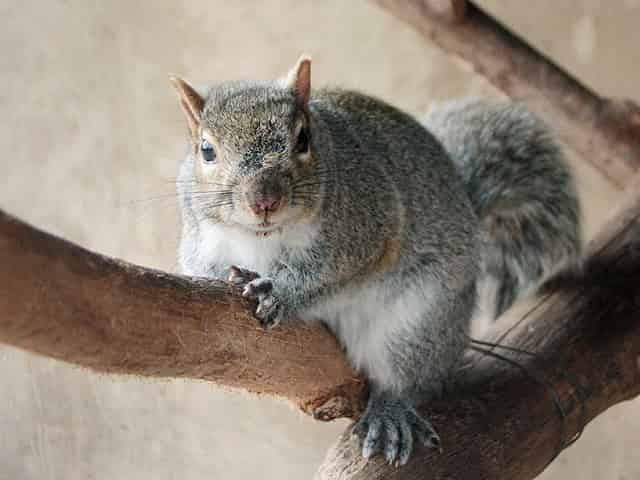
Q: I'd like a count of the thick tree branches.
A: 3